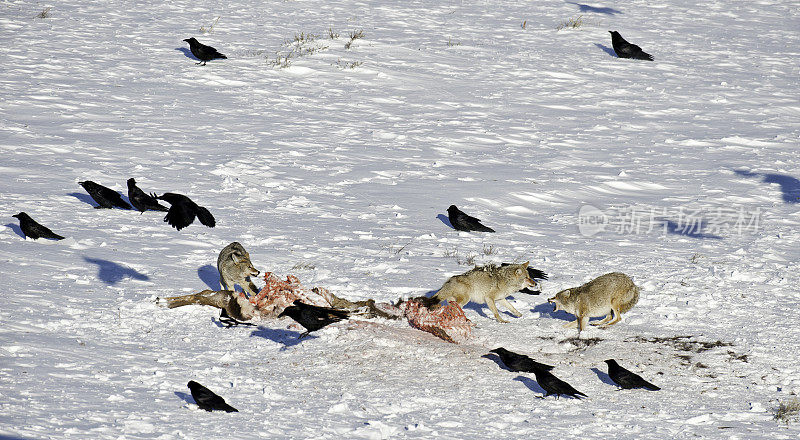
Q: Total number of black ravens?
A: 13